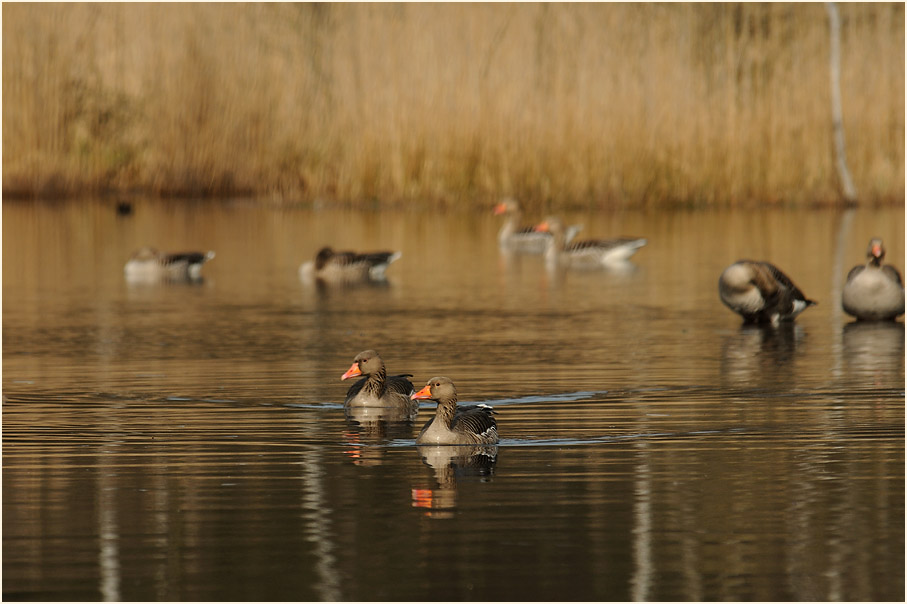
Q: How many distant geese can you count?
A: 6